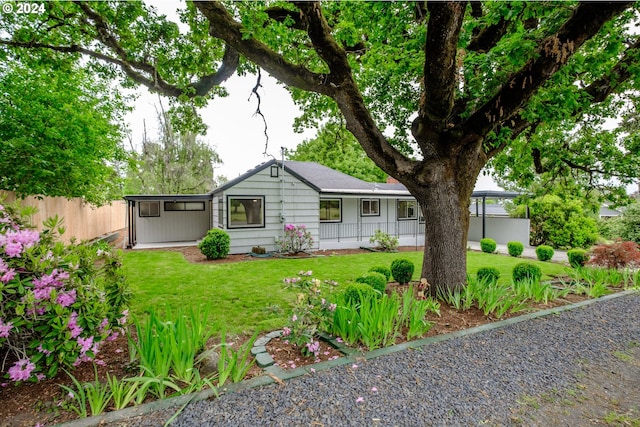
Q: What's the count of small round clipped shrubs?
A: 11